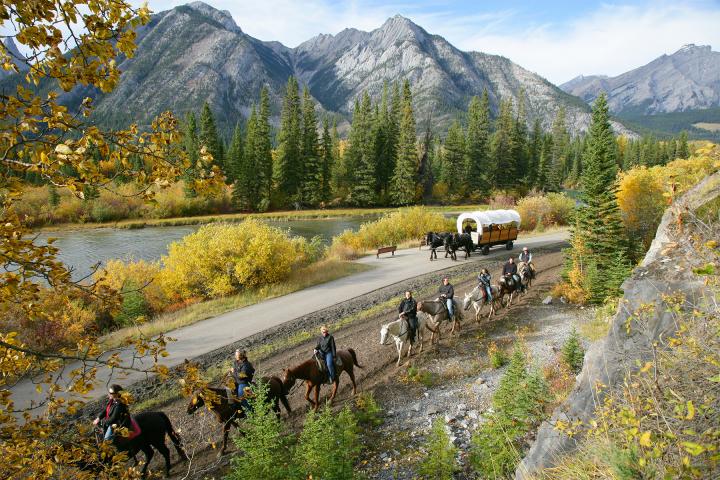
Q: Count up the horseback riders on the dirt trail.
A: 8